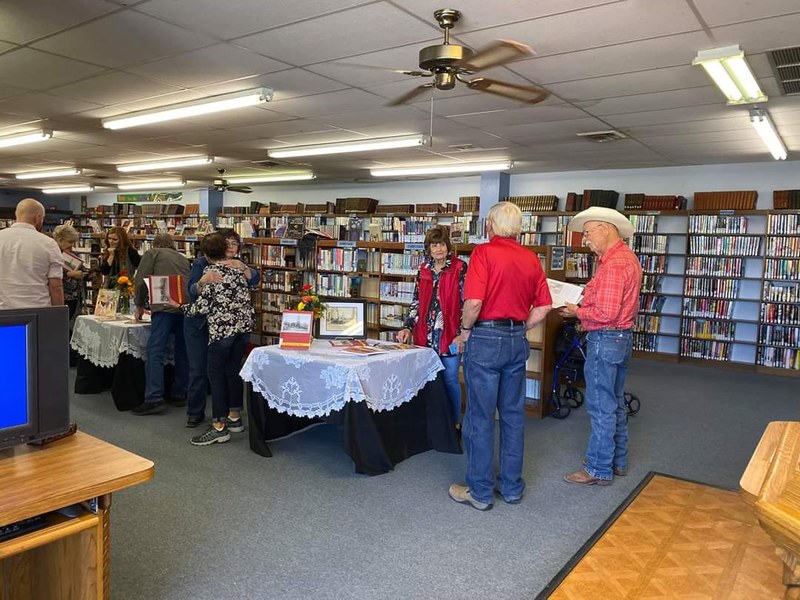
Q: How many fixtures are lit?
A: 11